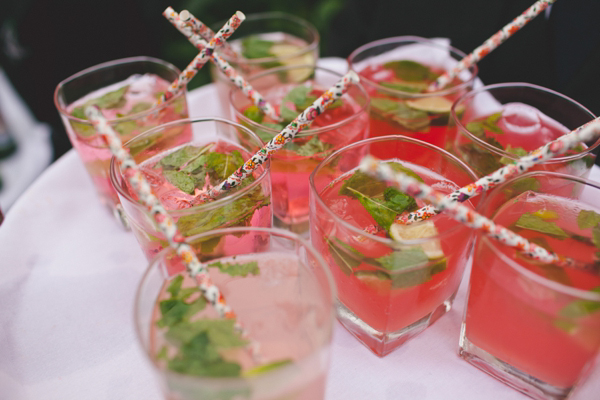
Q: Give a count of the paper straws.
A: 8